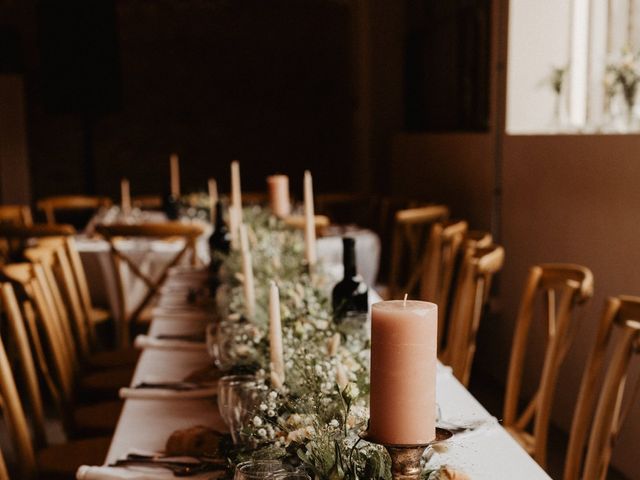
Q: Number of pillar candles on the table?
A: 2